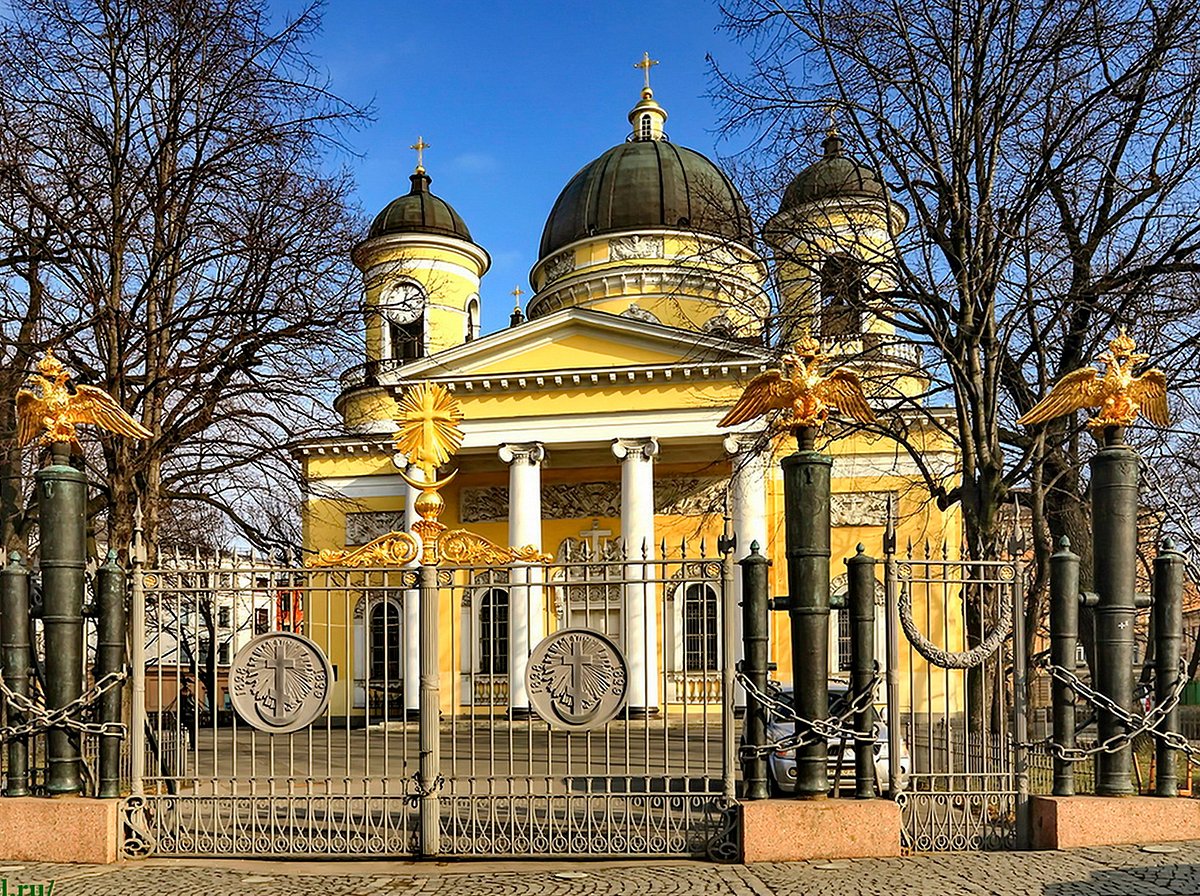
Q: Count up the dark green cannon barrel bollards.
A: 9